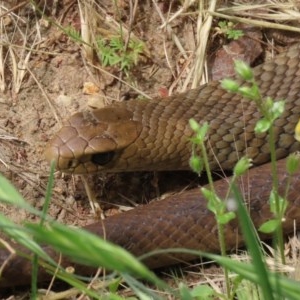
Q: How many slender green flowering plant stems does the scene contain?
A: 2